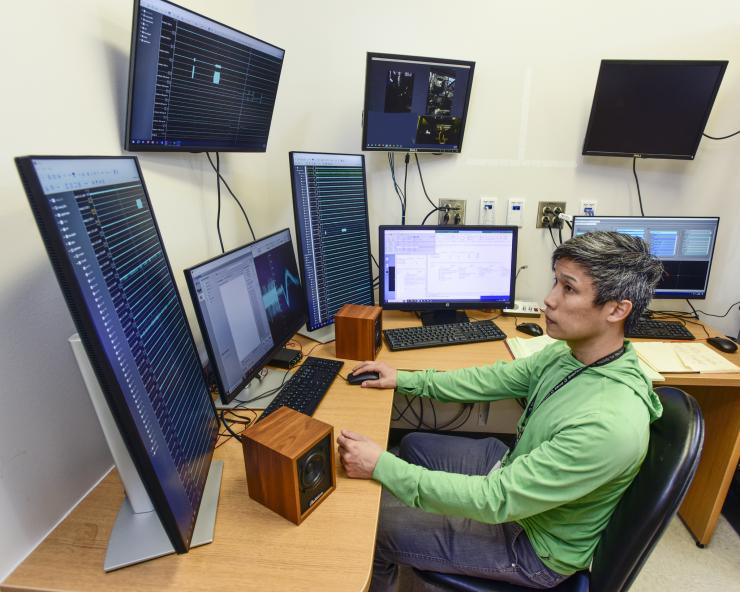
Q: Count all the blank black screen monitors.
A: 1